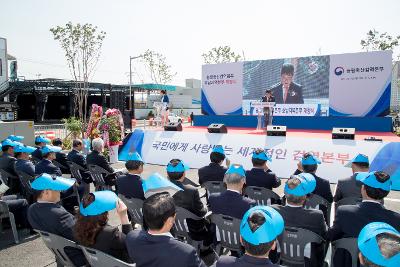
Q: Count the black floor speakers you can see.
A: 4